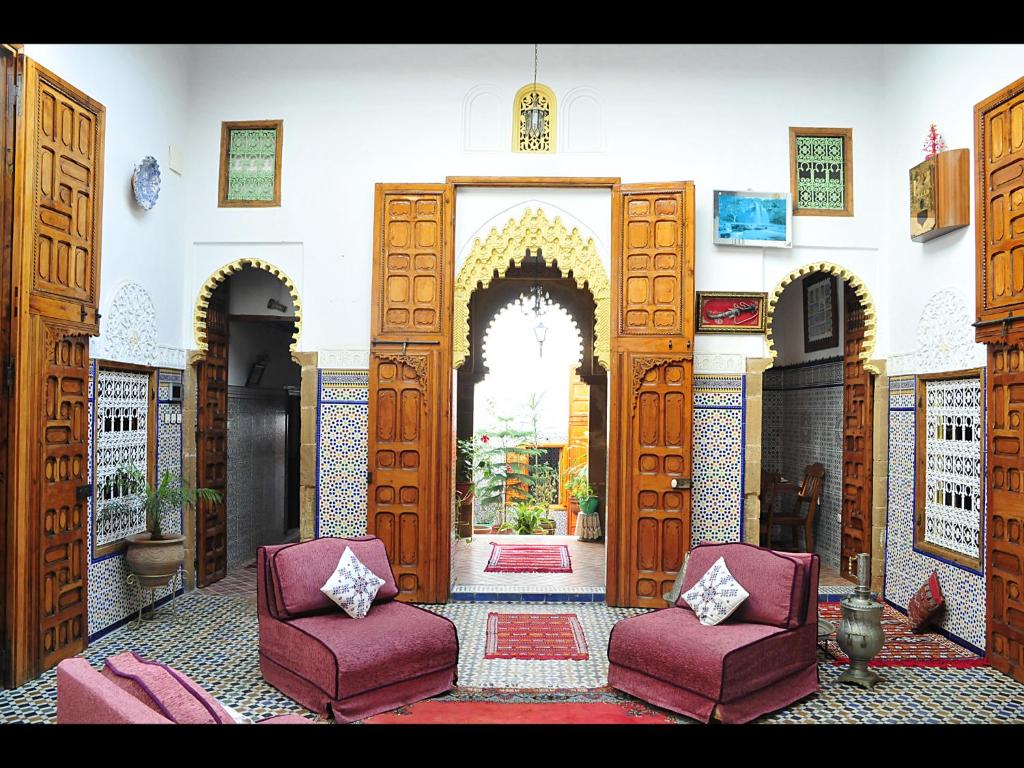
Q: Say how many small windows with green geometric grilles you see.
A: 2